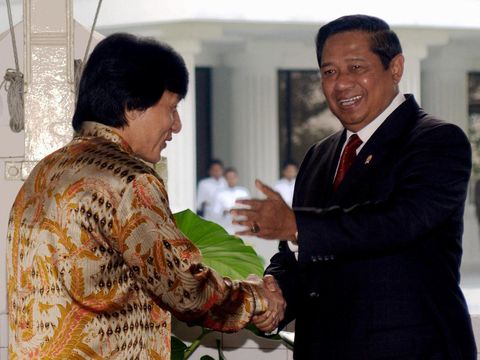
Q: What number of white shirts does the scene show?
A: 4